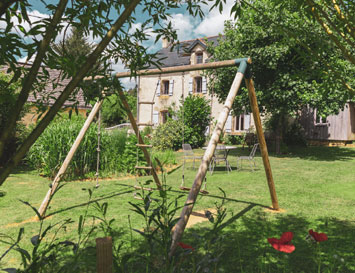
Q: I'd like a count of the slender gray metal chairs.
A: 3